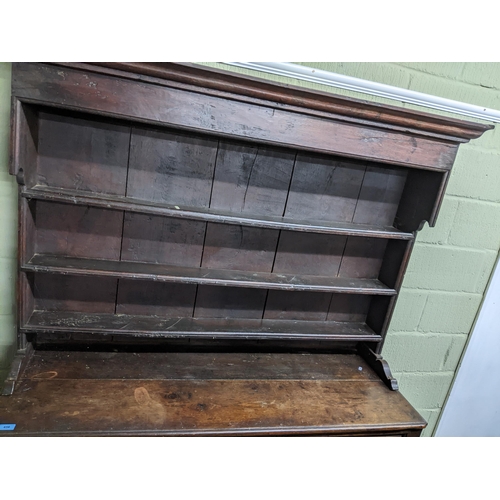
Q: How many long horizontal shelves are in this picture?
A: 3